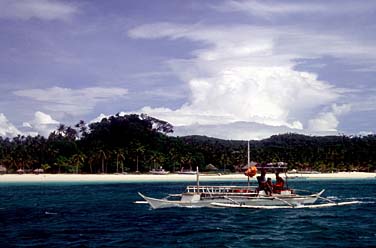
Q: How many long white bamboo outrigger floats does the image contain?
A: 2